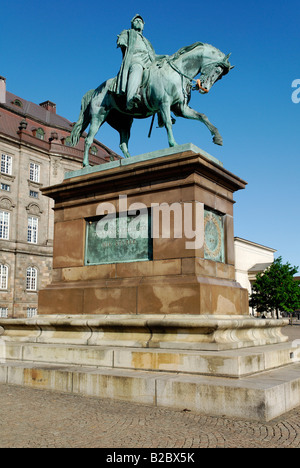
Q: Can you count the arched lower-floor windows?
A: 2